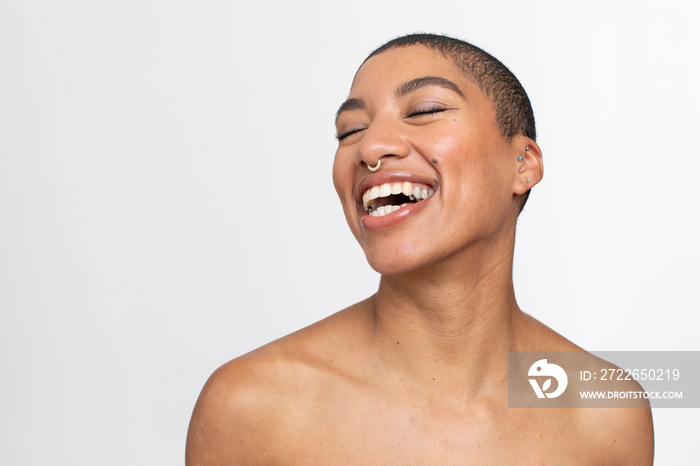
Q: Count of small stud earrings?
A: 3